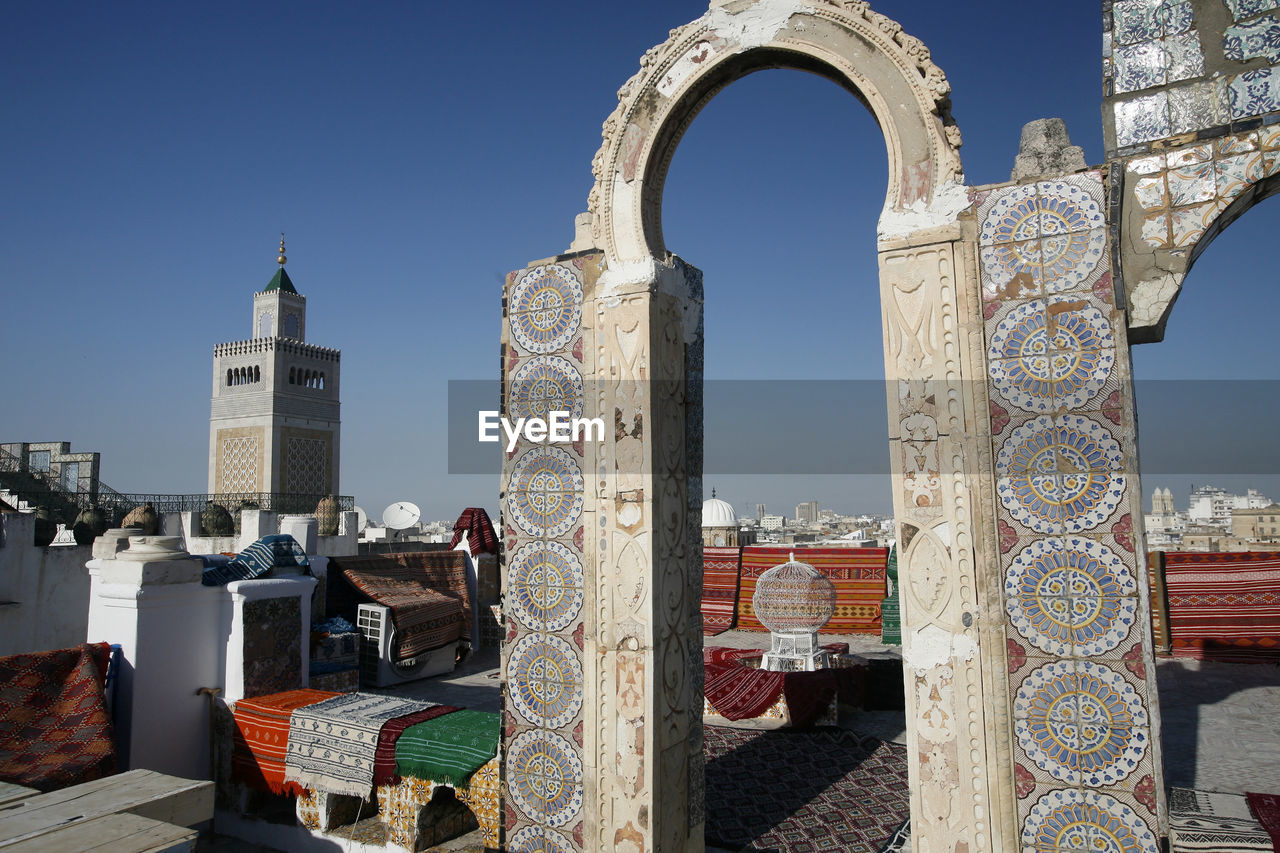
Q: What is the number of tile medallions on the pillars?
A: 13